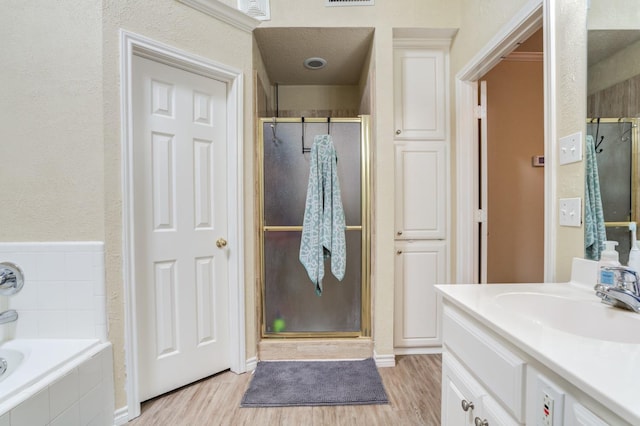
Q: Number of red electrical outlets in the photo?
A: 0